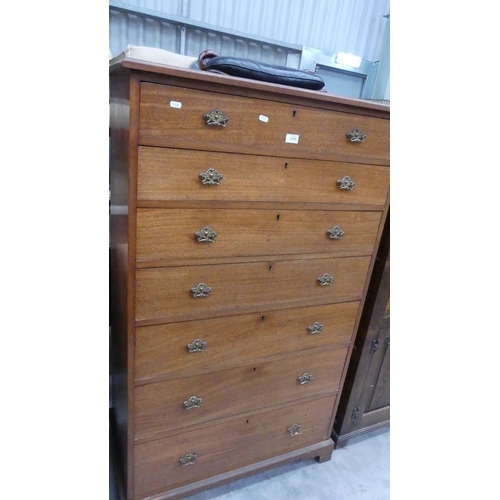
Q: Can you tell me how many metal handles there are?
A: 14